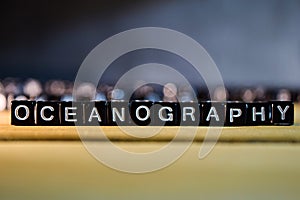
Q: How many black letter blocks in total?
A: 12